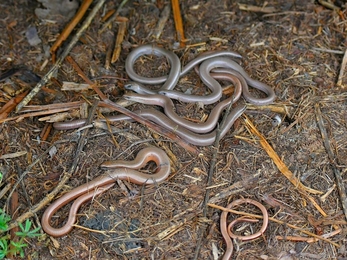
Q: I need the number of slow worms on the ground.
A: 6